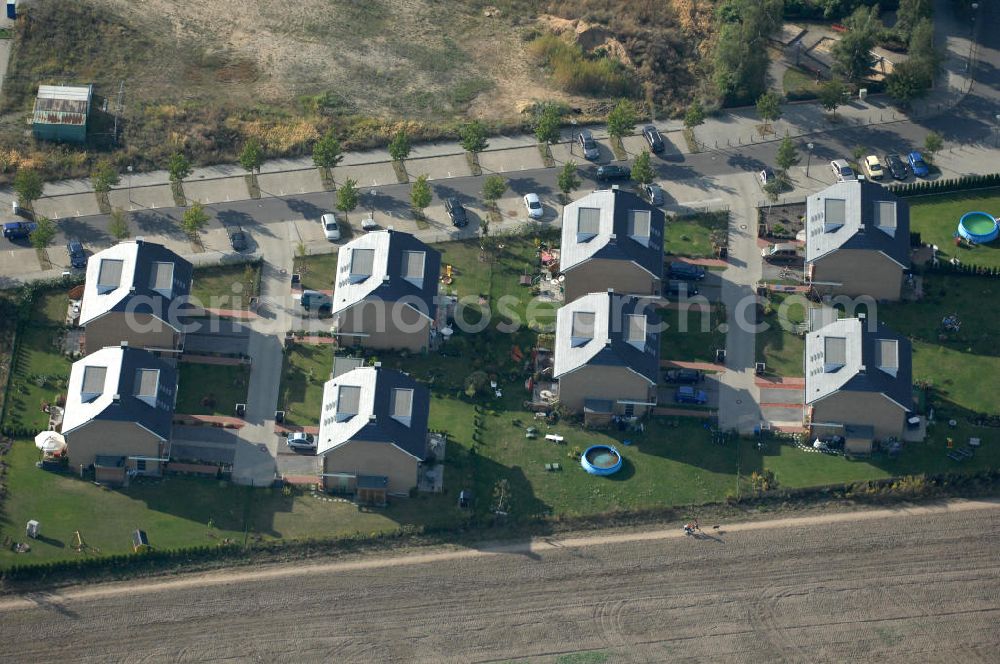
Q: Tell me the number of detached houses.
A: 8